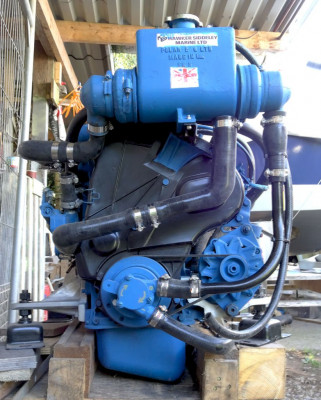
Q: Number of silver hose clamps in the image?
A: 13